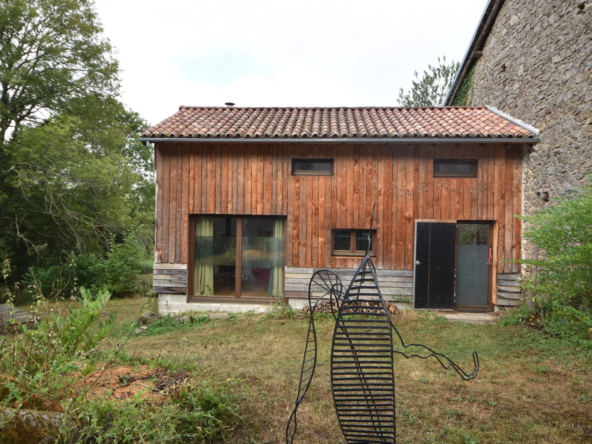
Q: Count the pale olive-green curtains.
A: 2